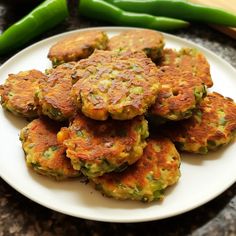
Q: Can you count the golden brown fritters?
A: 11